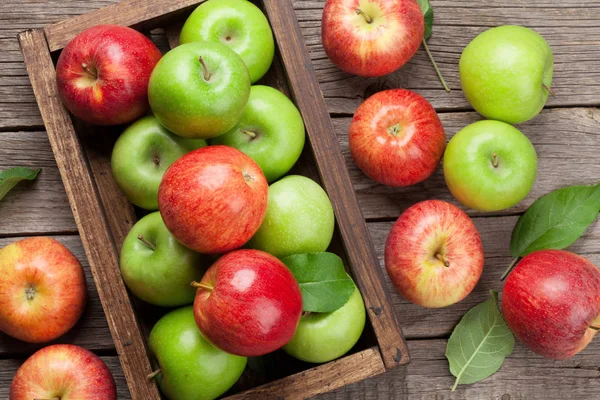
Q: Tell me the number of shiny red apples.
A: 9